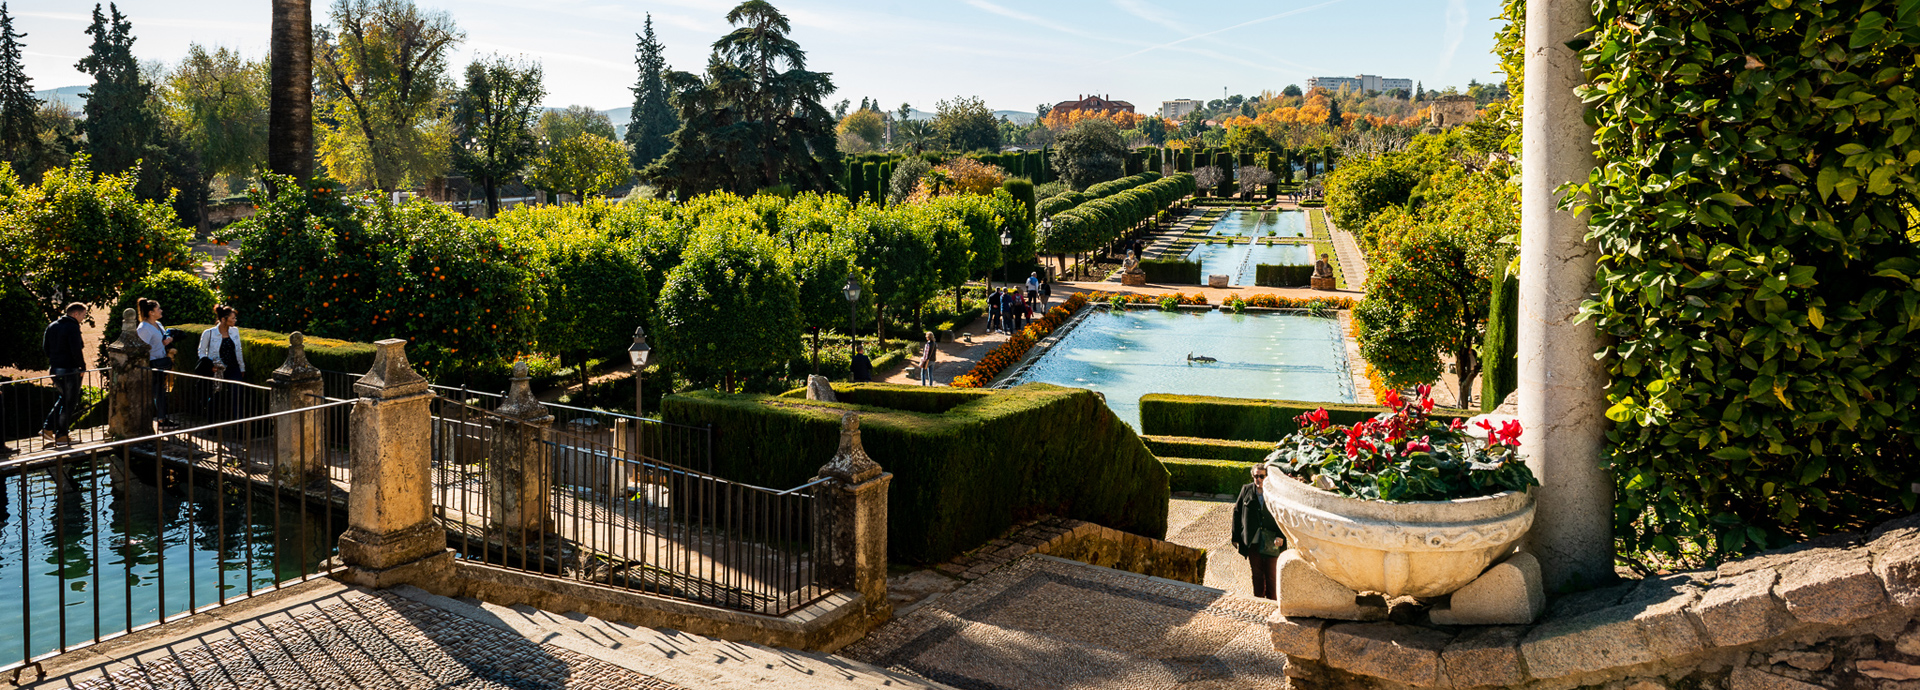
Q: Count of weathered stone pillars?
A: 5